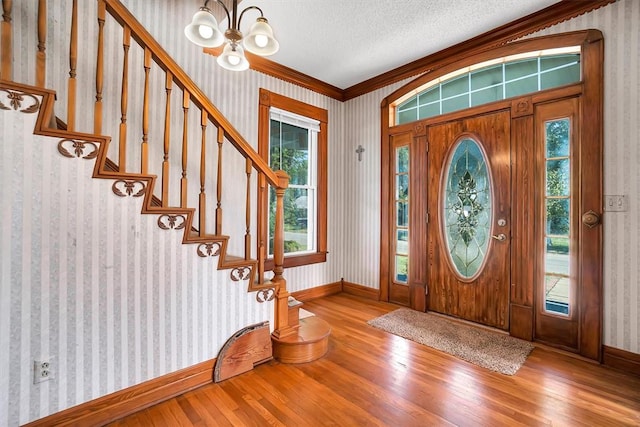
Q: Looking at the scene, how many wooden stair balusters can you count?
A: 12